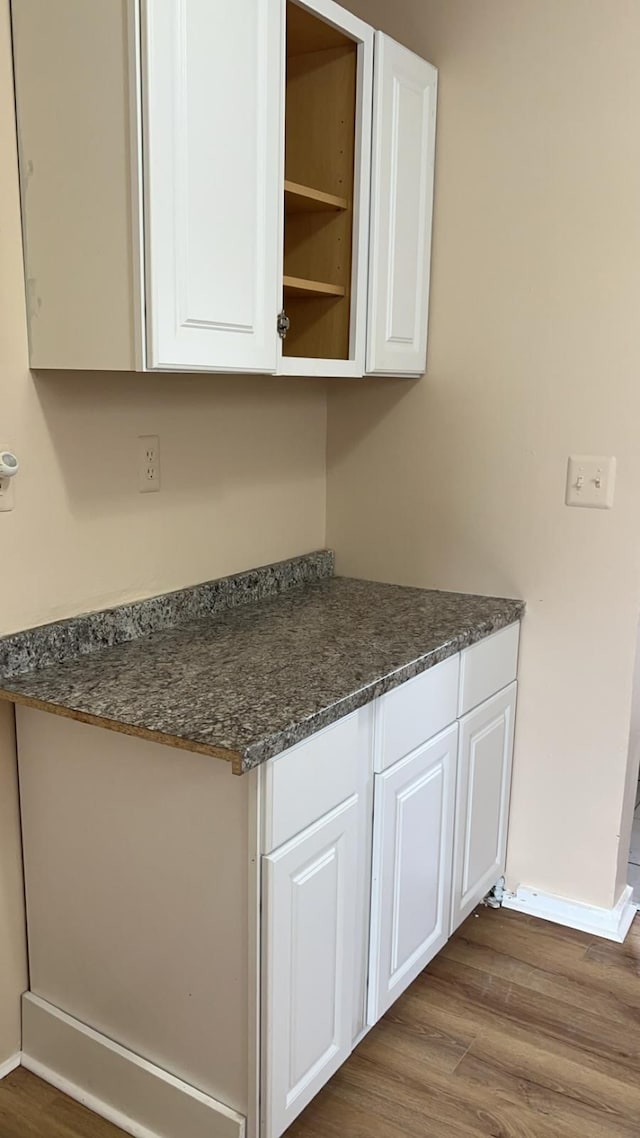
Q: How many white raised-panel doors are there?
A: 5